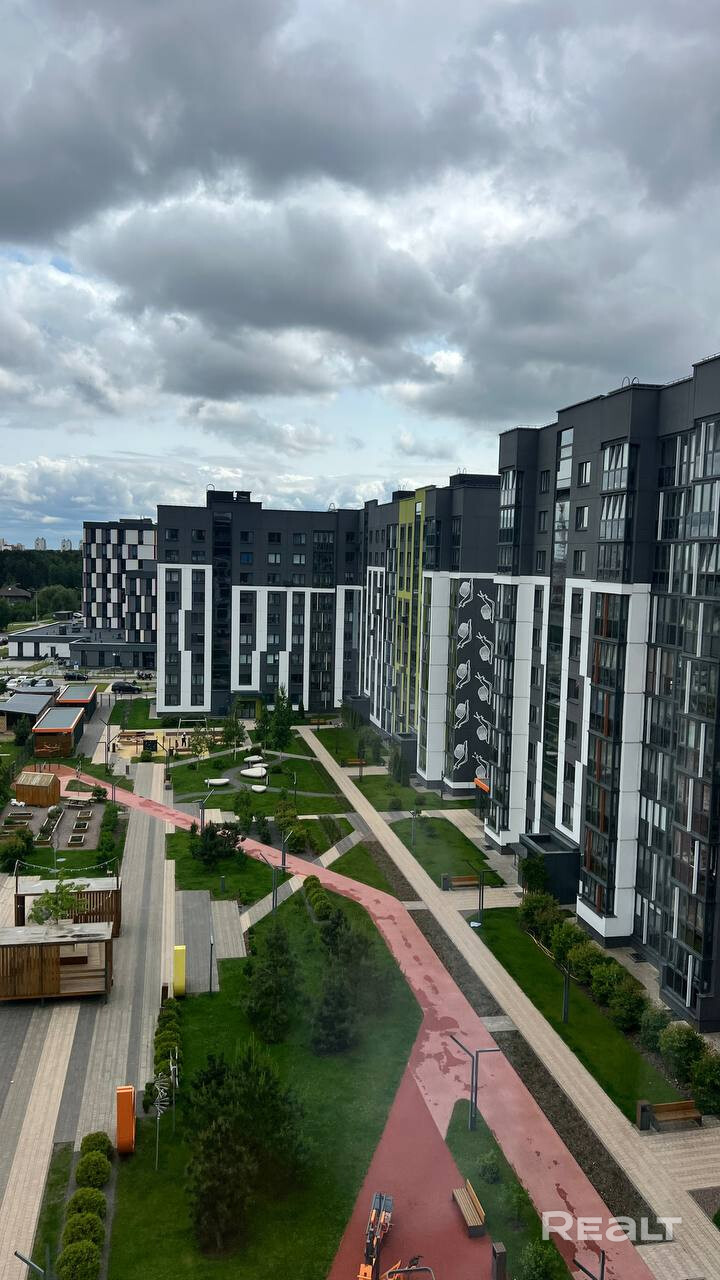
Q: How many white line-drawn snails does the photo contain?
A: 10